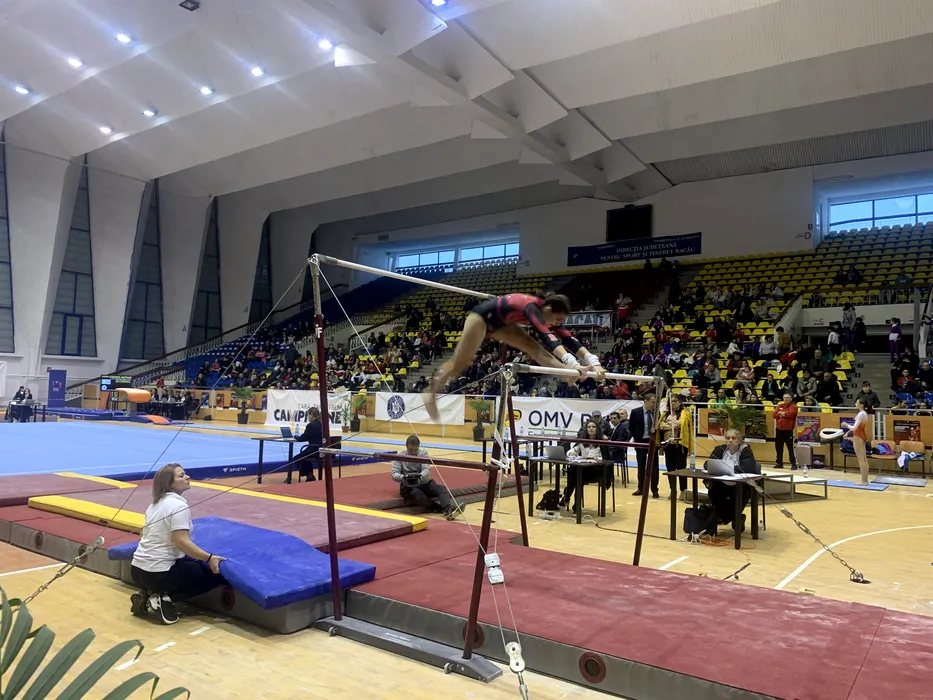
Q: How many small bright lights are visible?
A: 9